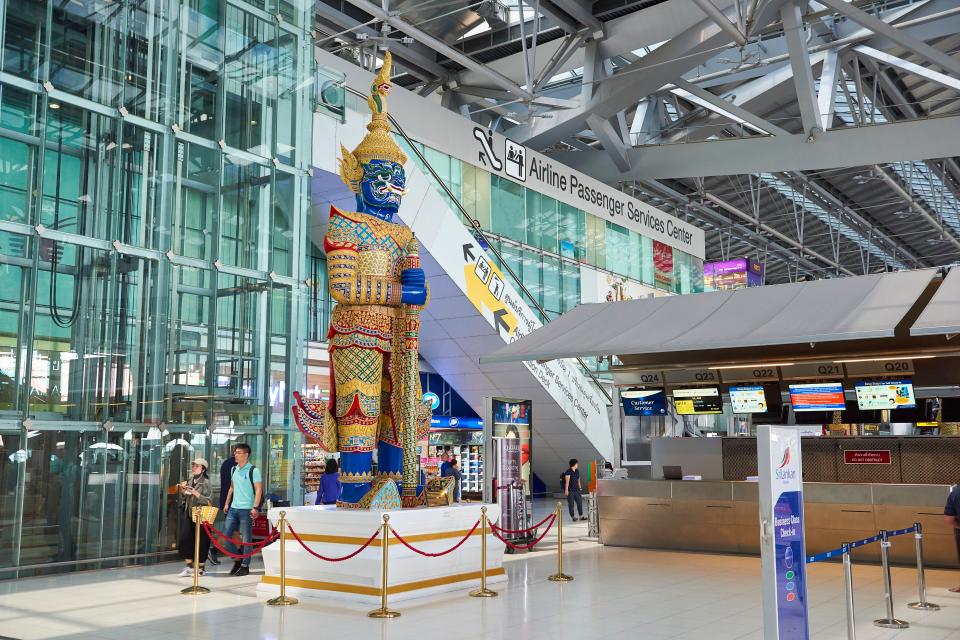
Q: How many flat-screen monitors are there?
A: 5